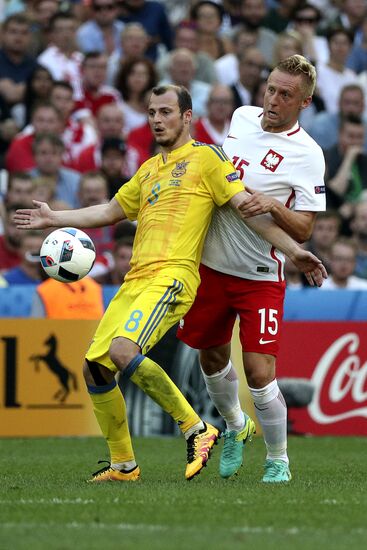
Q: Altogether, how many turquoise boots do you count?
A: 2